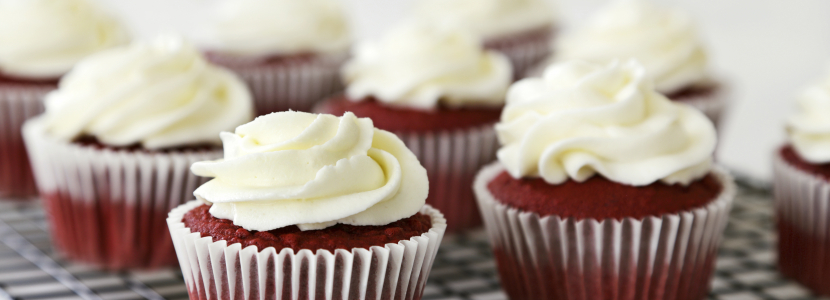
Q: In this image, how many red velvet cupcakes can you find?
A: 9